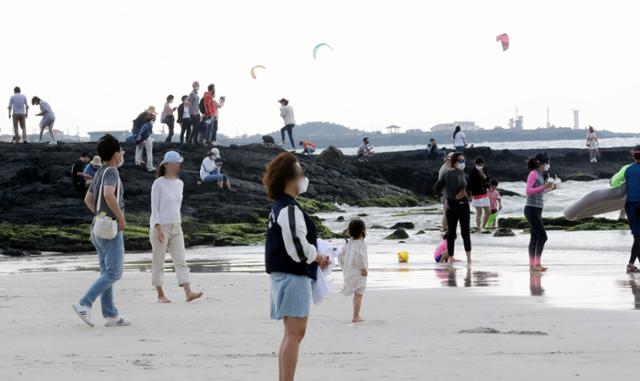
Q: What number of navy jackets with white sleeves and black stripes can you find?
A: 1